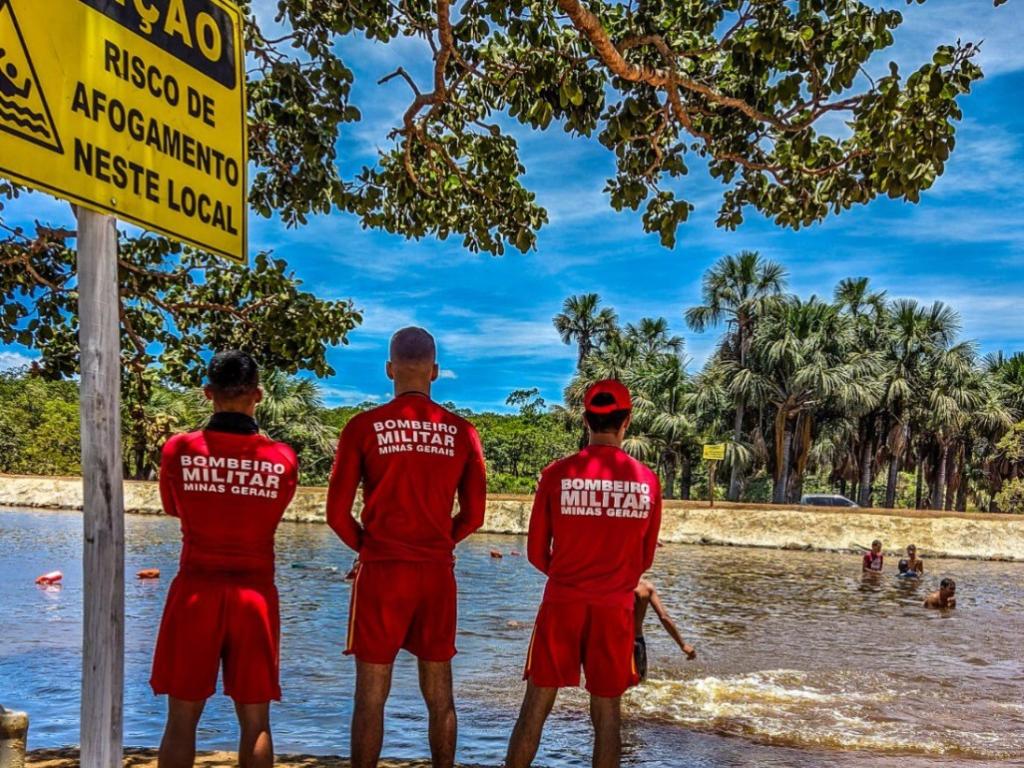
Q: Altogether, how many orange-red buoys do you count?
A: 4